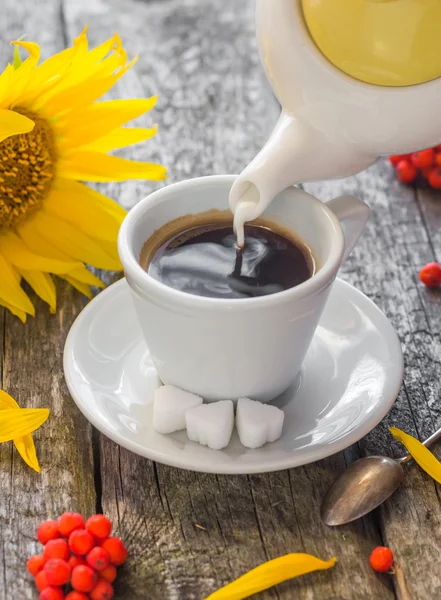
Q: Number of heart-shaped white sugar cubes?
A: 3